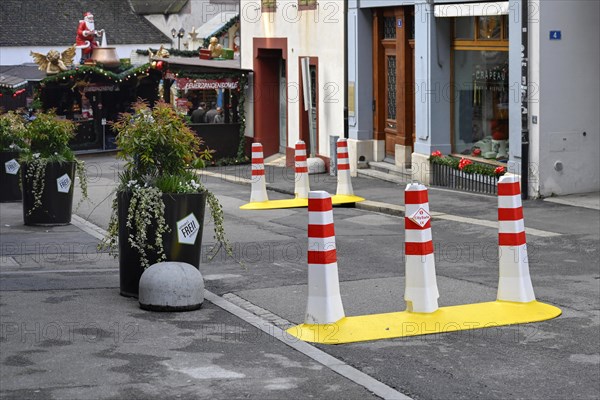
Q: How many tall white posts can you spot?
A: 6